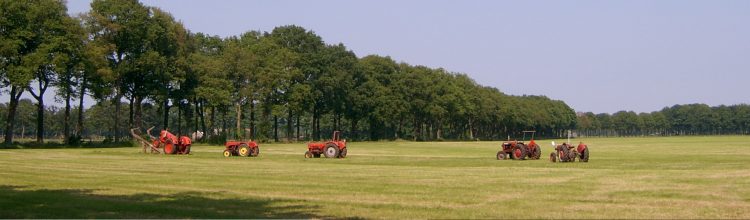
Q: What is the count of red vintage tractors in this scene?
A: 5